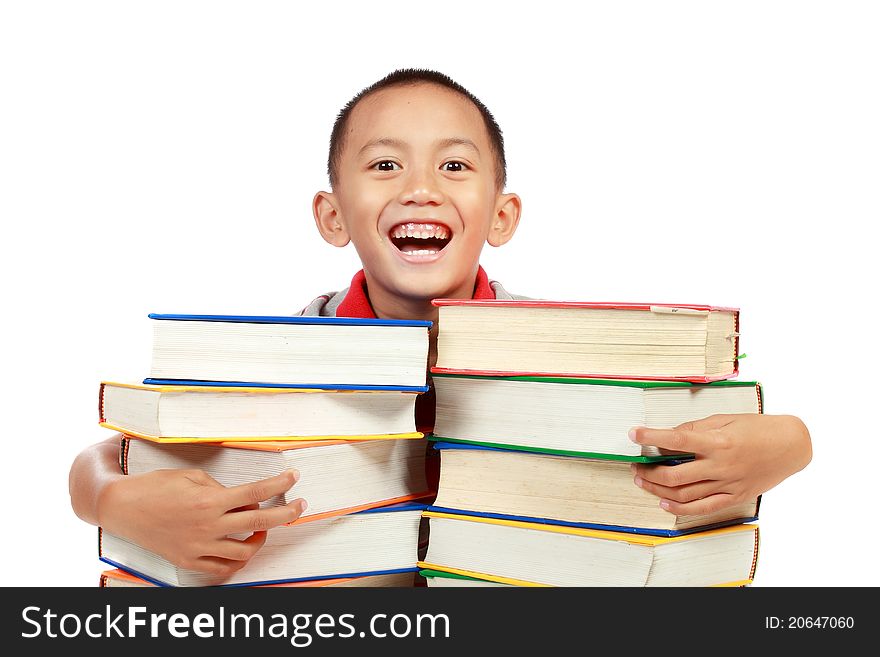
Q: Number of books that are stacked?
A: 10